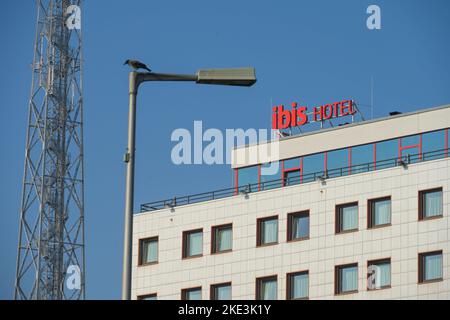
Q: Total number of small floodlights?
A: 4